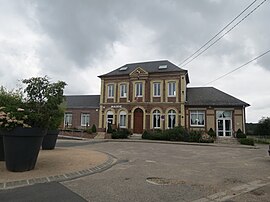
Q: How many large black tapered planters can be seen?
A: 3